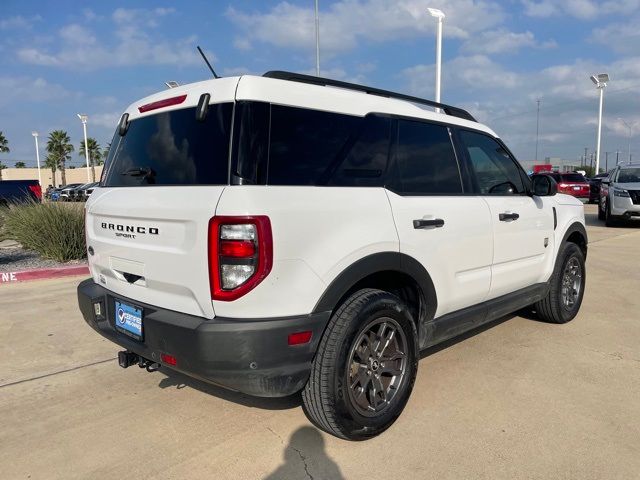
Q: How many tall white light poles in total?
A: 4